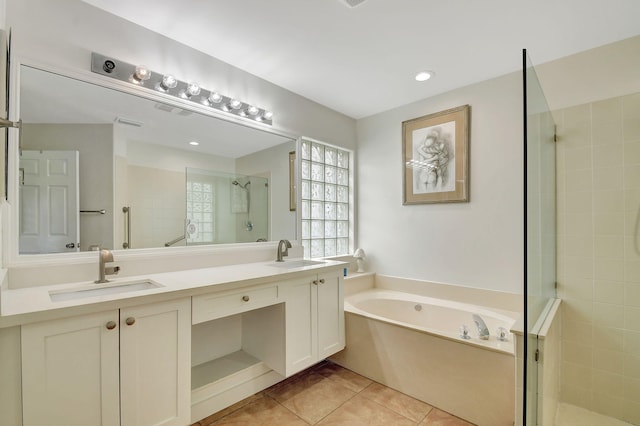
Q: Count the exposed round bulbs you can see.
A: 7